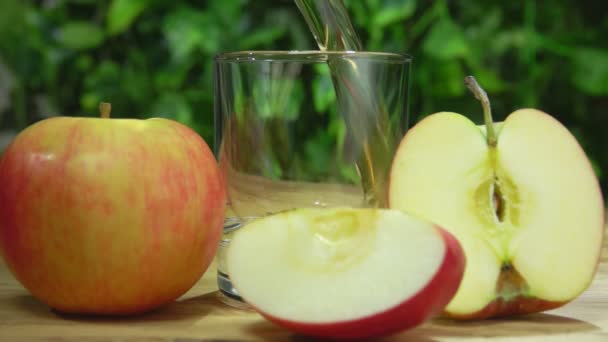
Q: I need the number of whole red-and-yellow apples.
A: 1